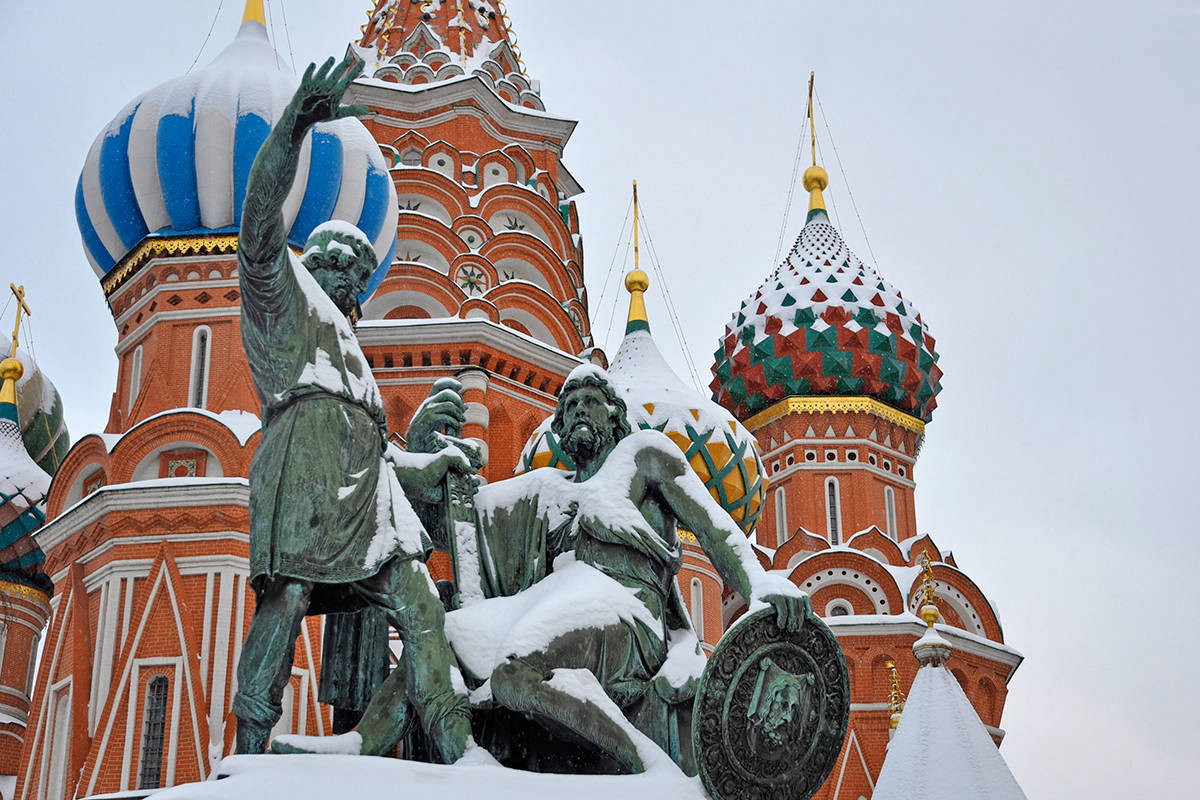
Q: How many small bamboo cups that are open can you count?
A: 0